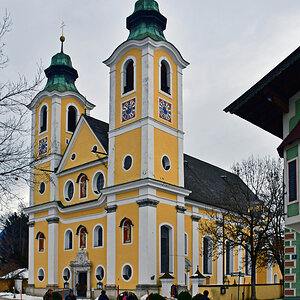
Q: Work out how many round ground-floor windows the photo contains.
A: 4